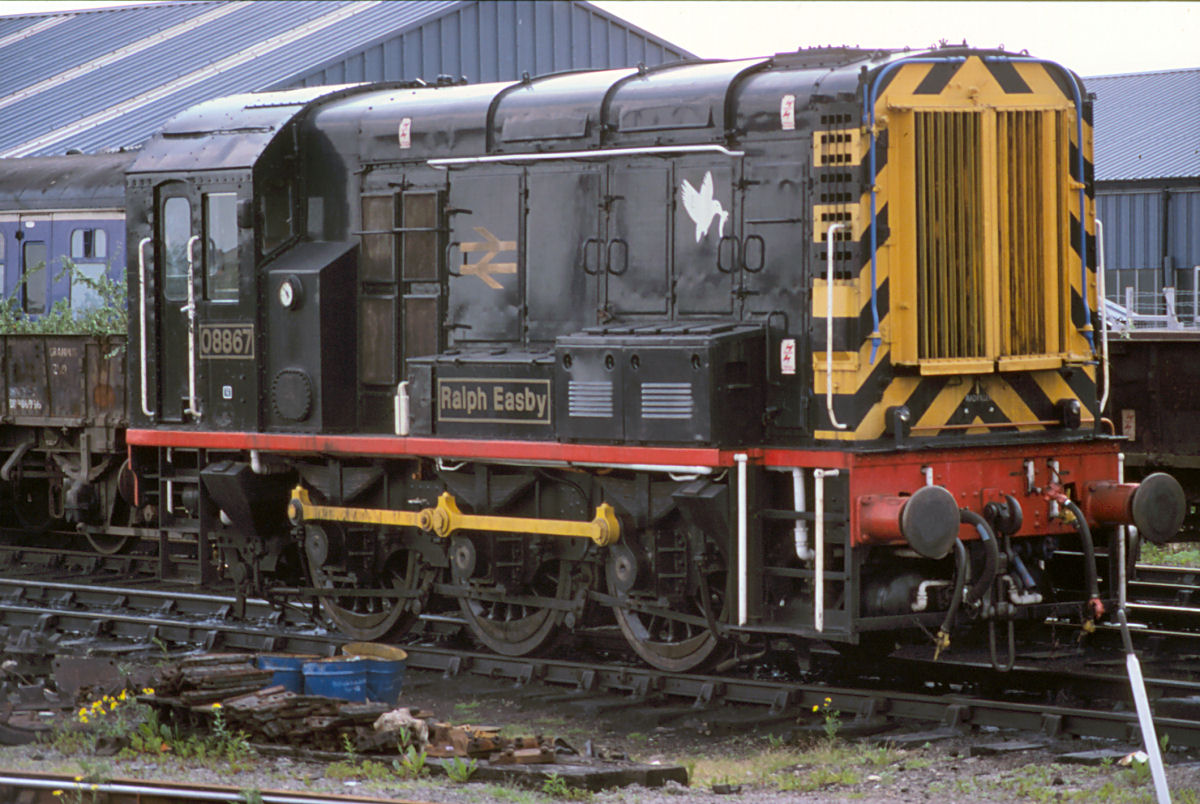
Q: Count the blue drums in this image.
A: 3